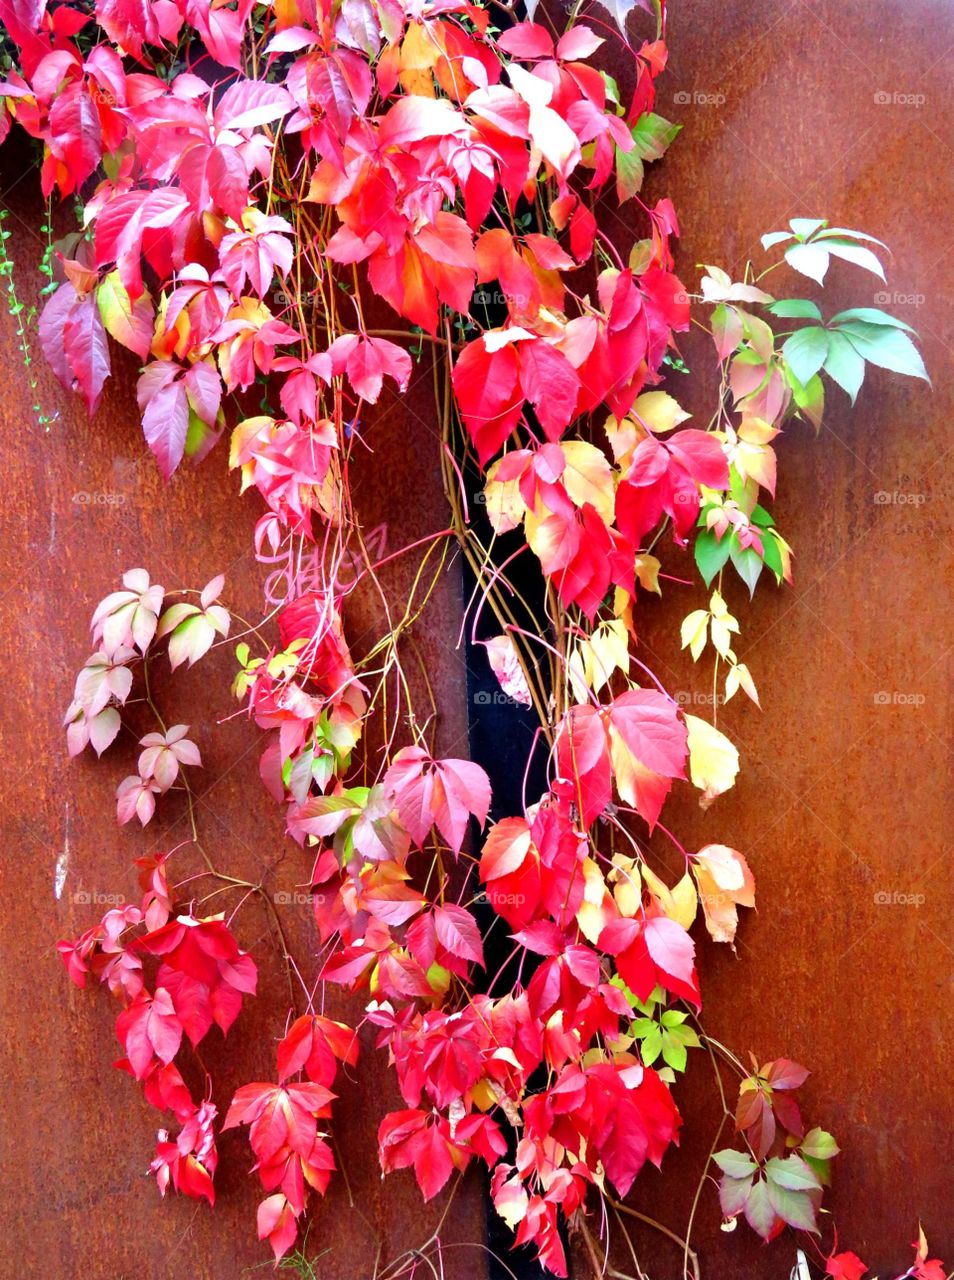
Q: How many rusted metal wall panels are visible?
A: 2